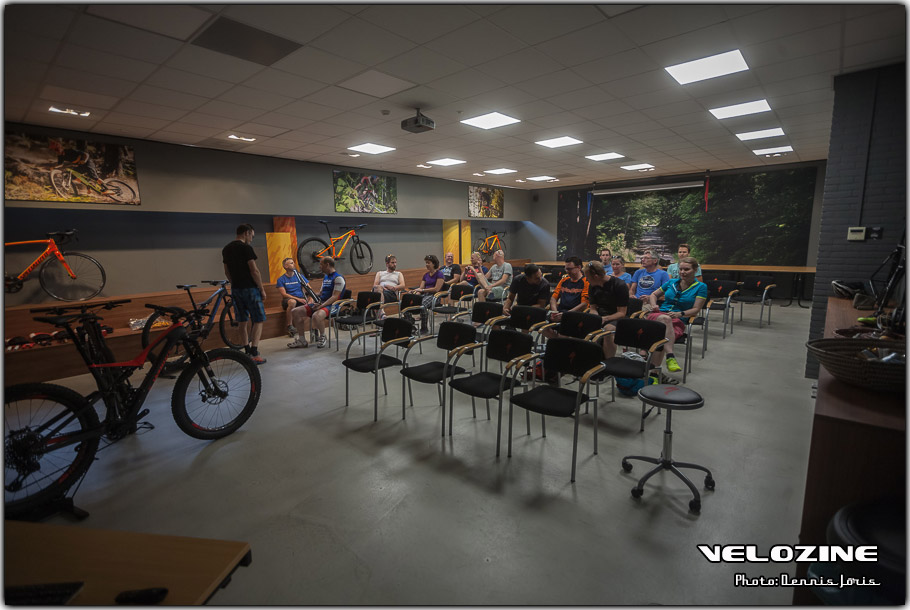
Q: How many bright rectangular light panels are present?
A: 12